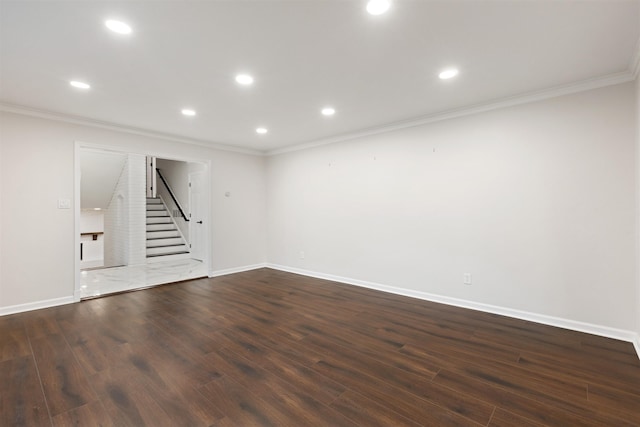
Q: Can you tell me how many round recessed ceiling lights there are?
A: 8